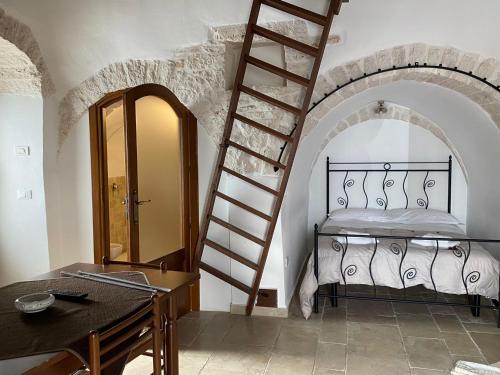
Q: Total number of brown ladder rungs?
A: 11